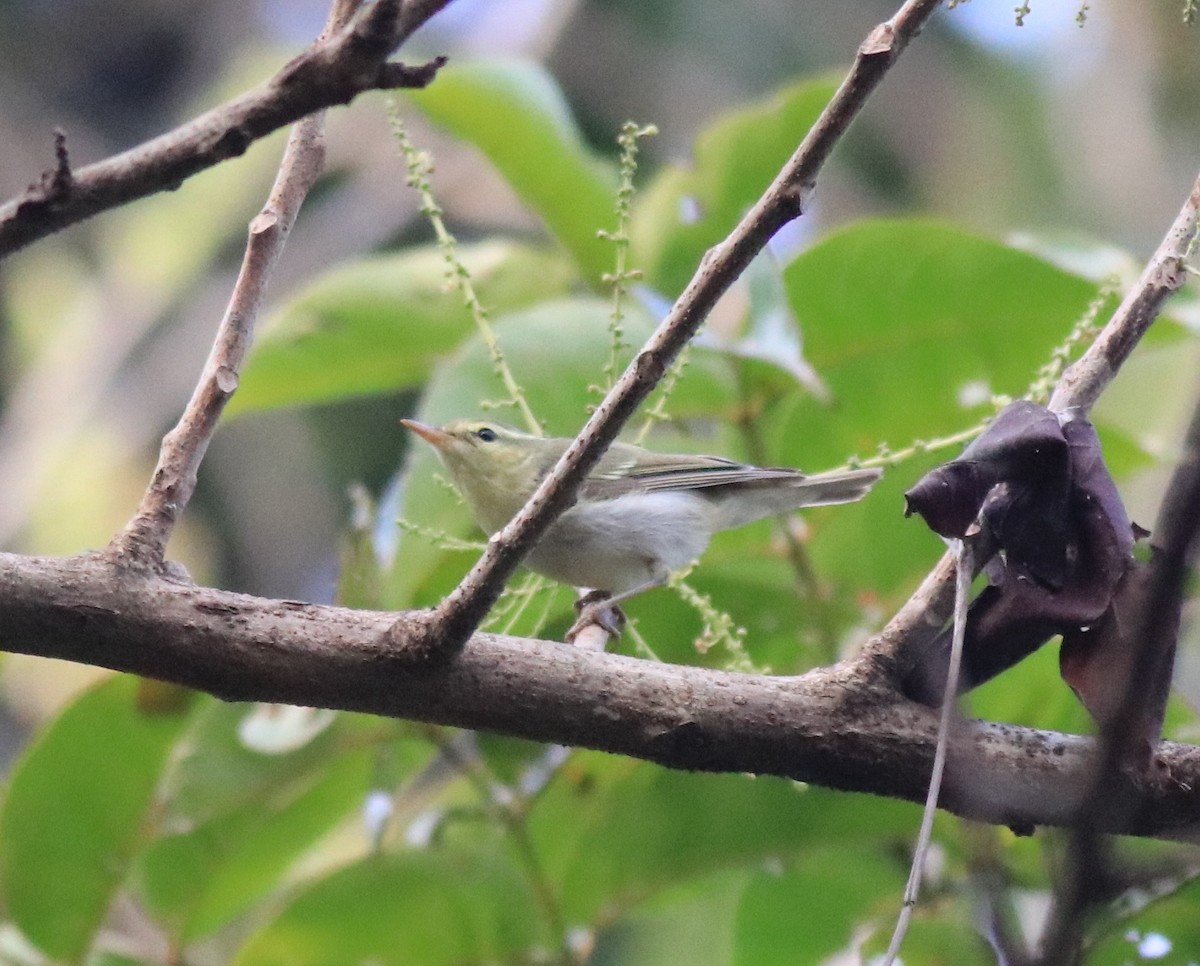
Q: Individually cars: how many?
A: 0